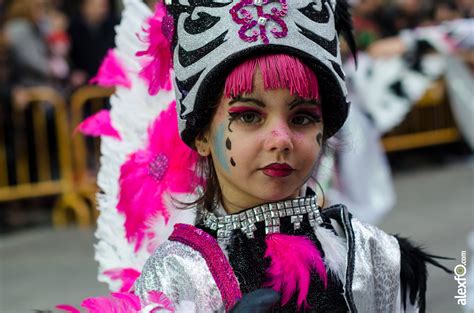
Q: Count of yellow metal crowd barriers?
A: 3